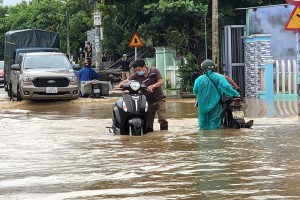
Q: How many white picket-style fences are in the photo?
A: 1